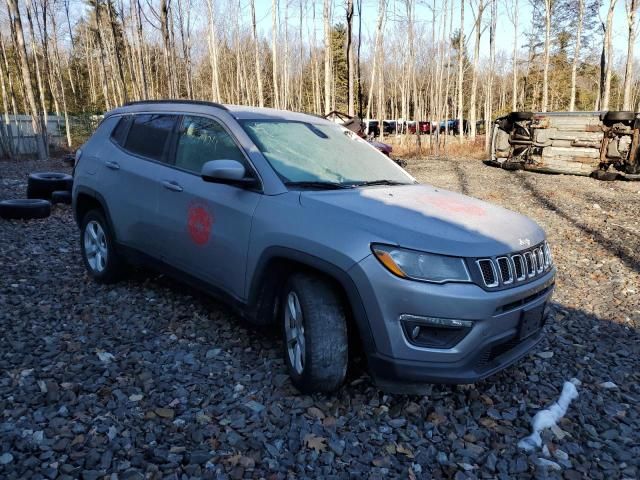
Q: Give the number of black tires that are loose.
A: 3